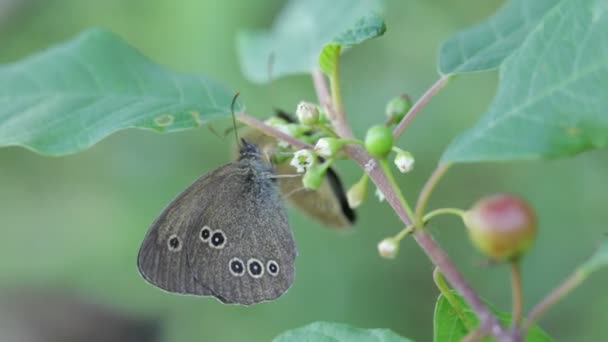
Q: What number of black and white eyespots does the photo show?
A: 6